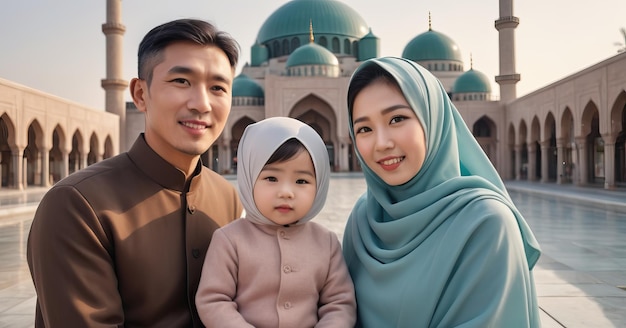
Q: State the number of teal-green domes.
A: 5